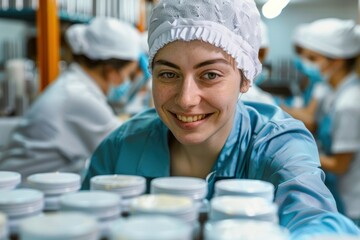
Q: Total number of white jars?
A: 13